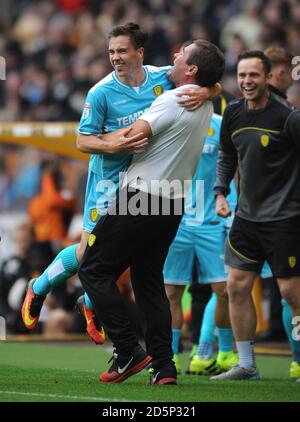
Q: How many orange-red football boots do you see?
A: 2